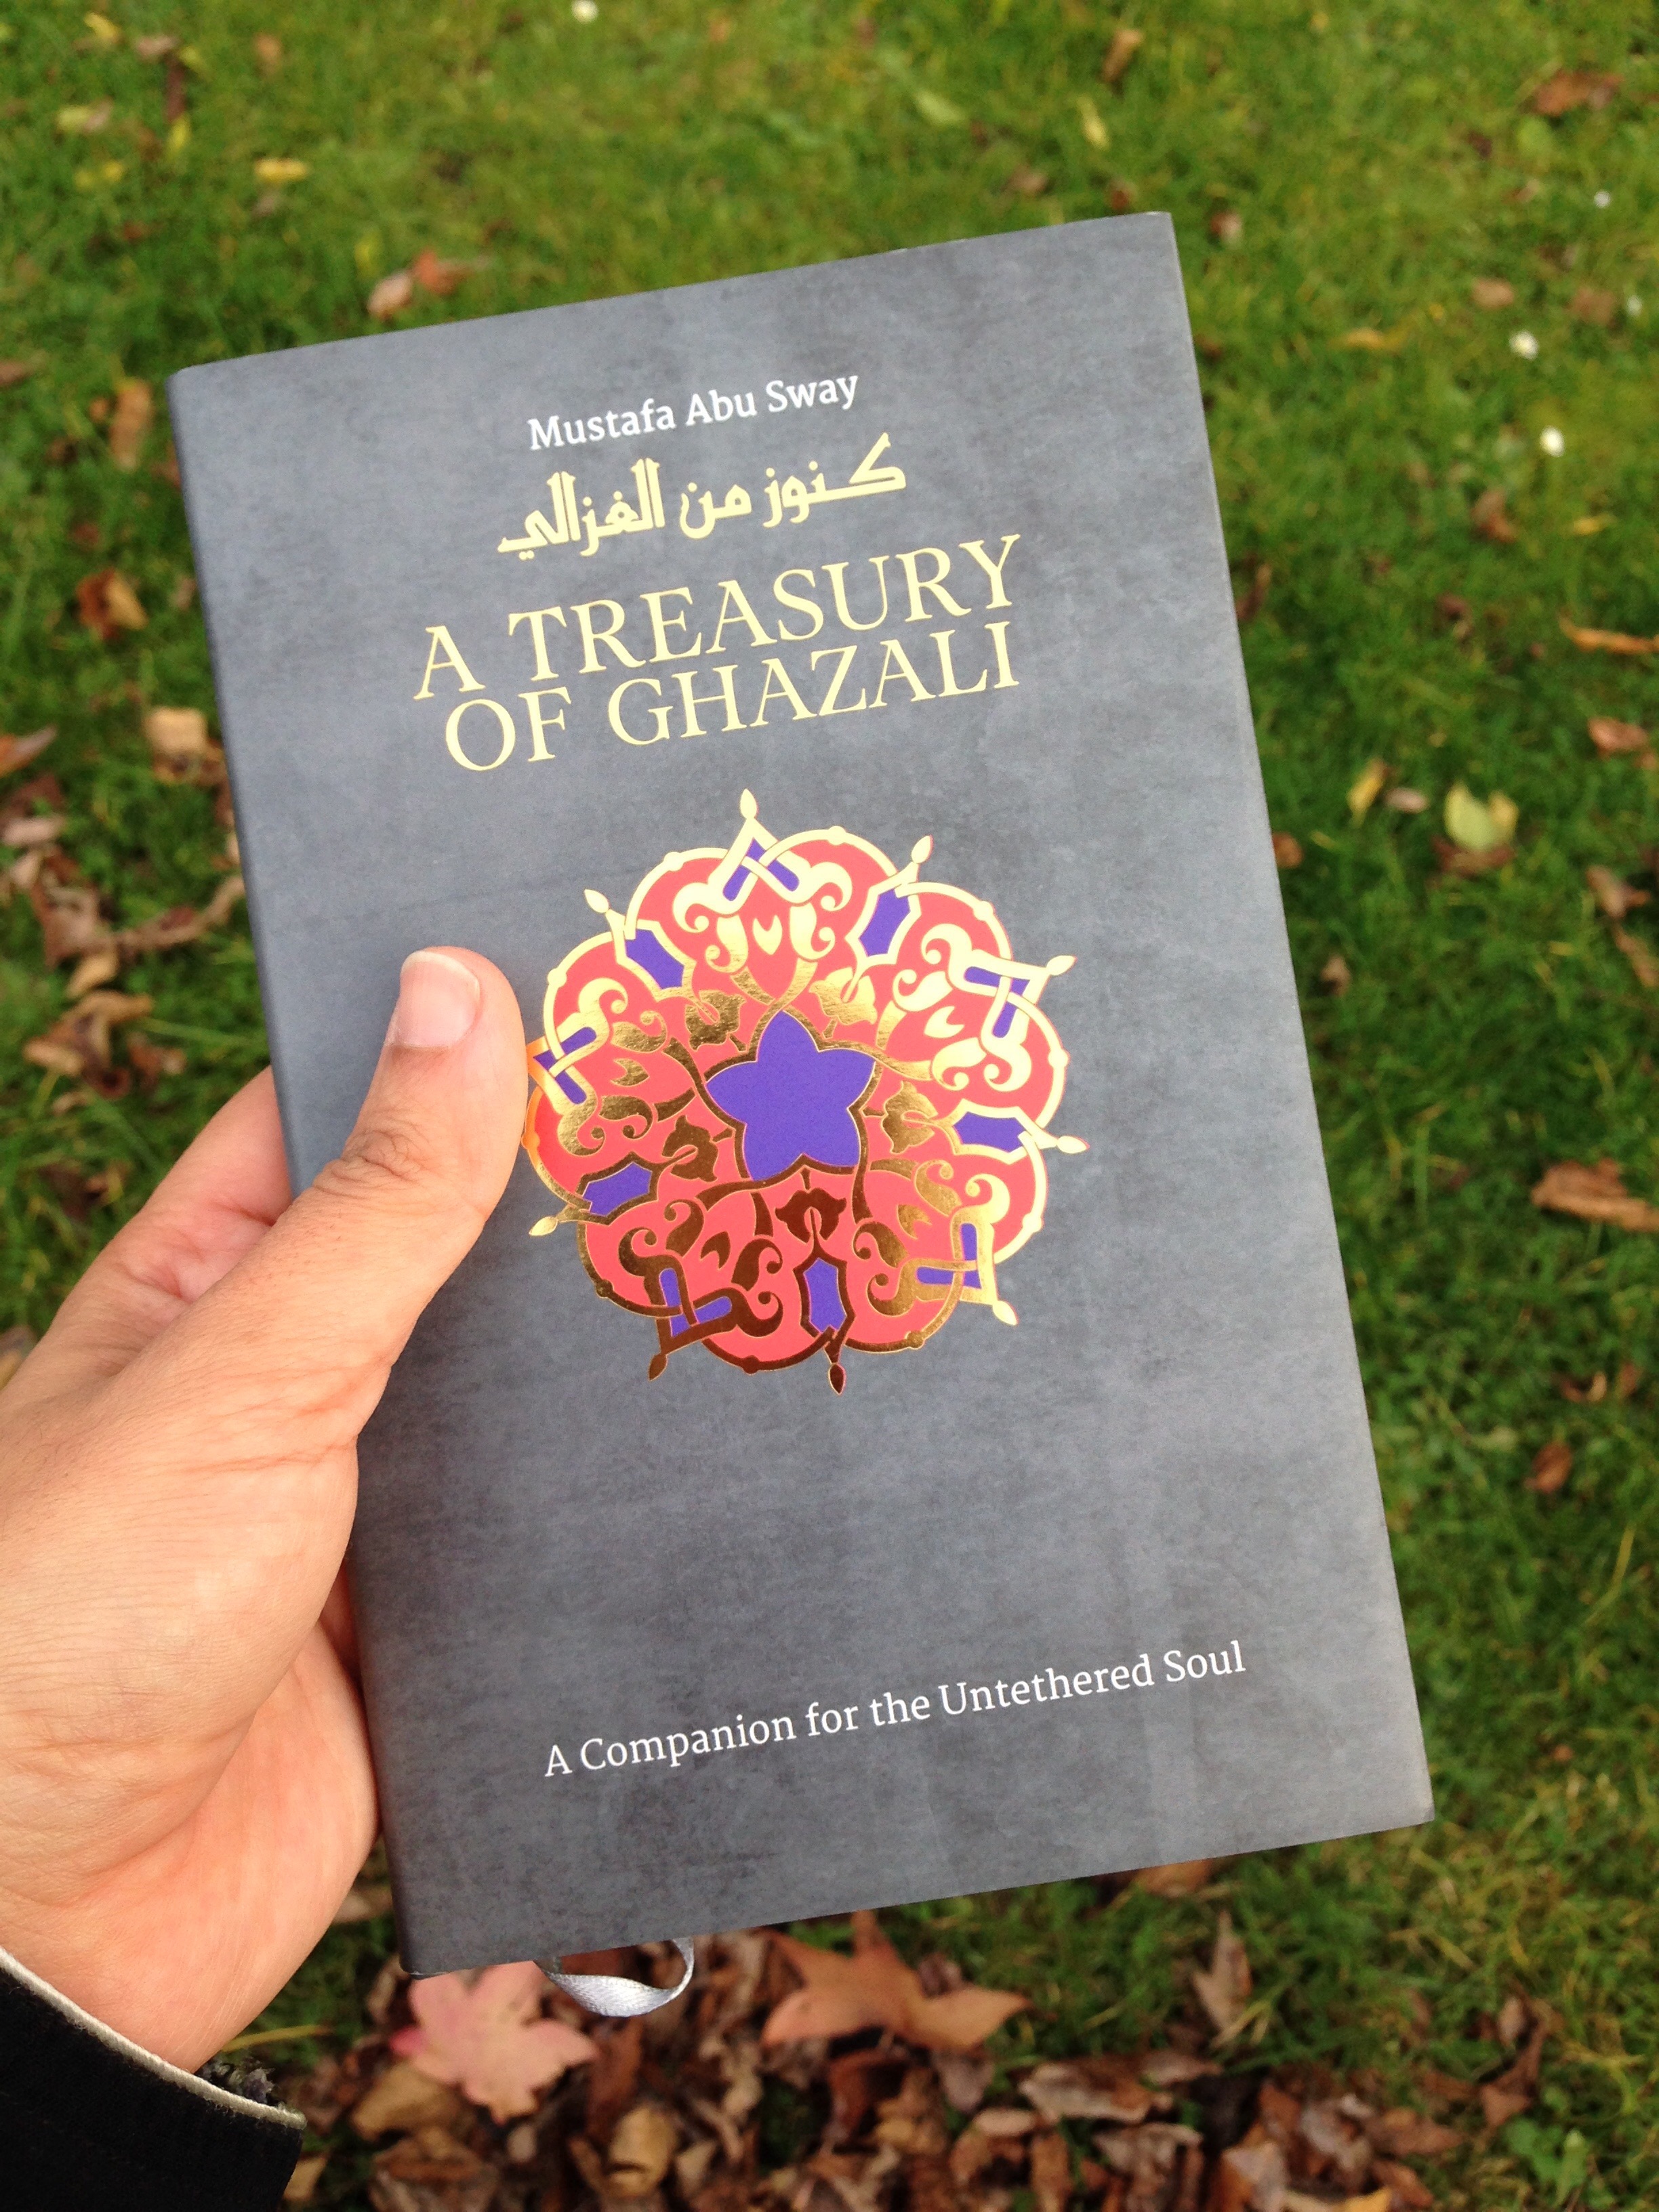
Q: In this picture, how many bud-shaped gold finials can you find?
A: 9